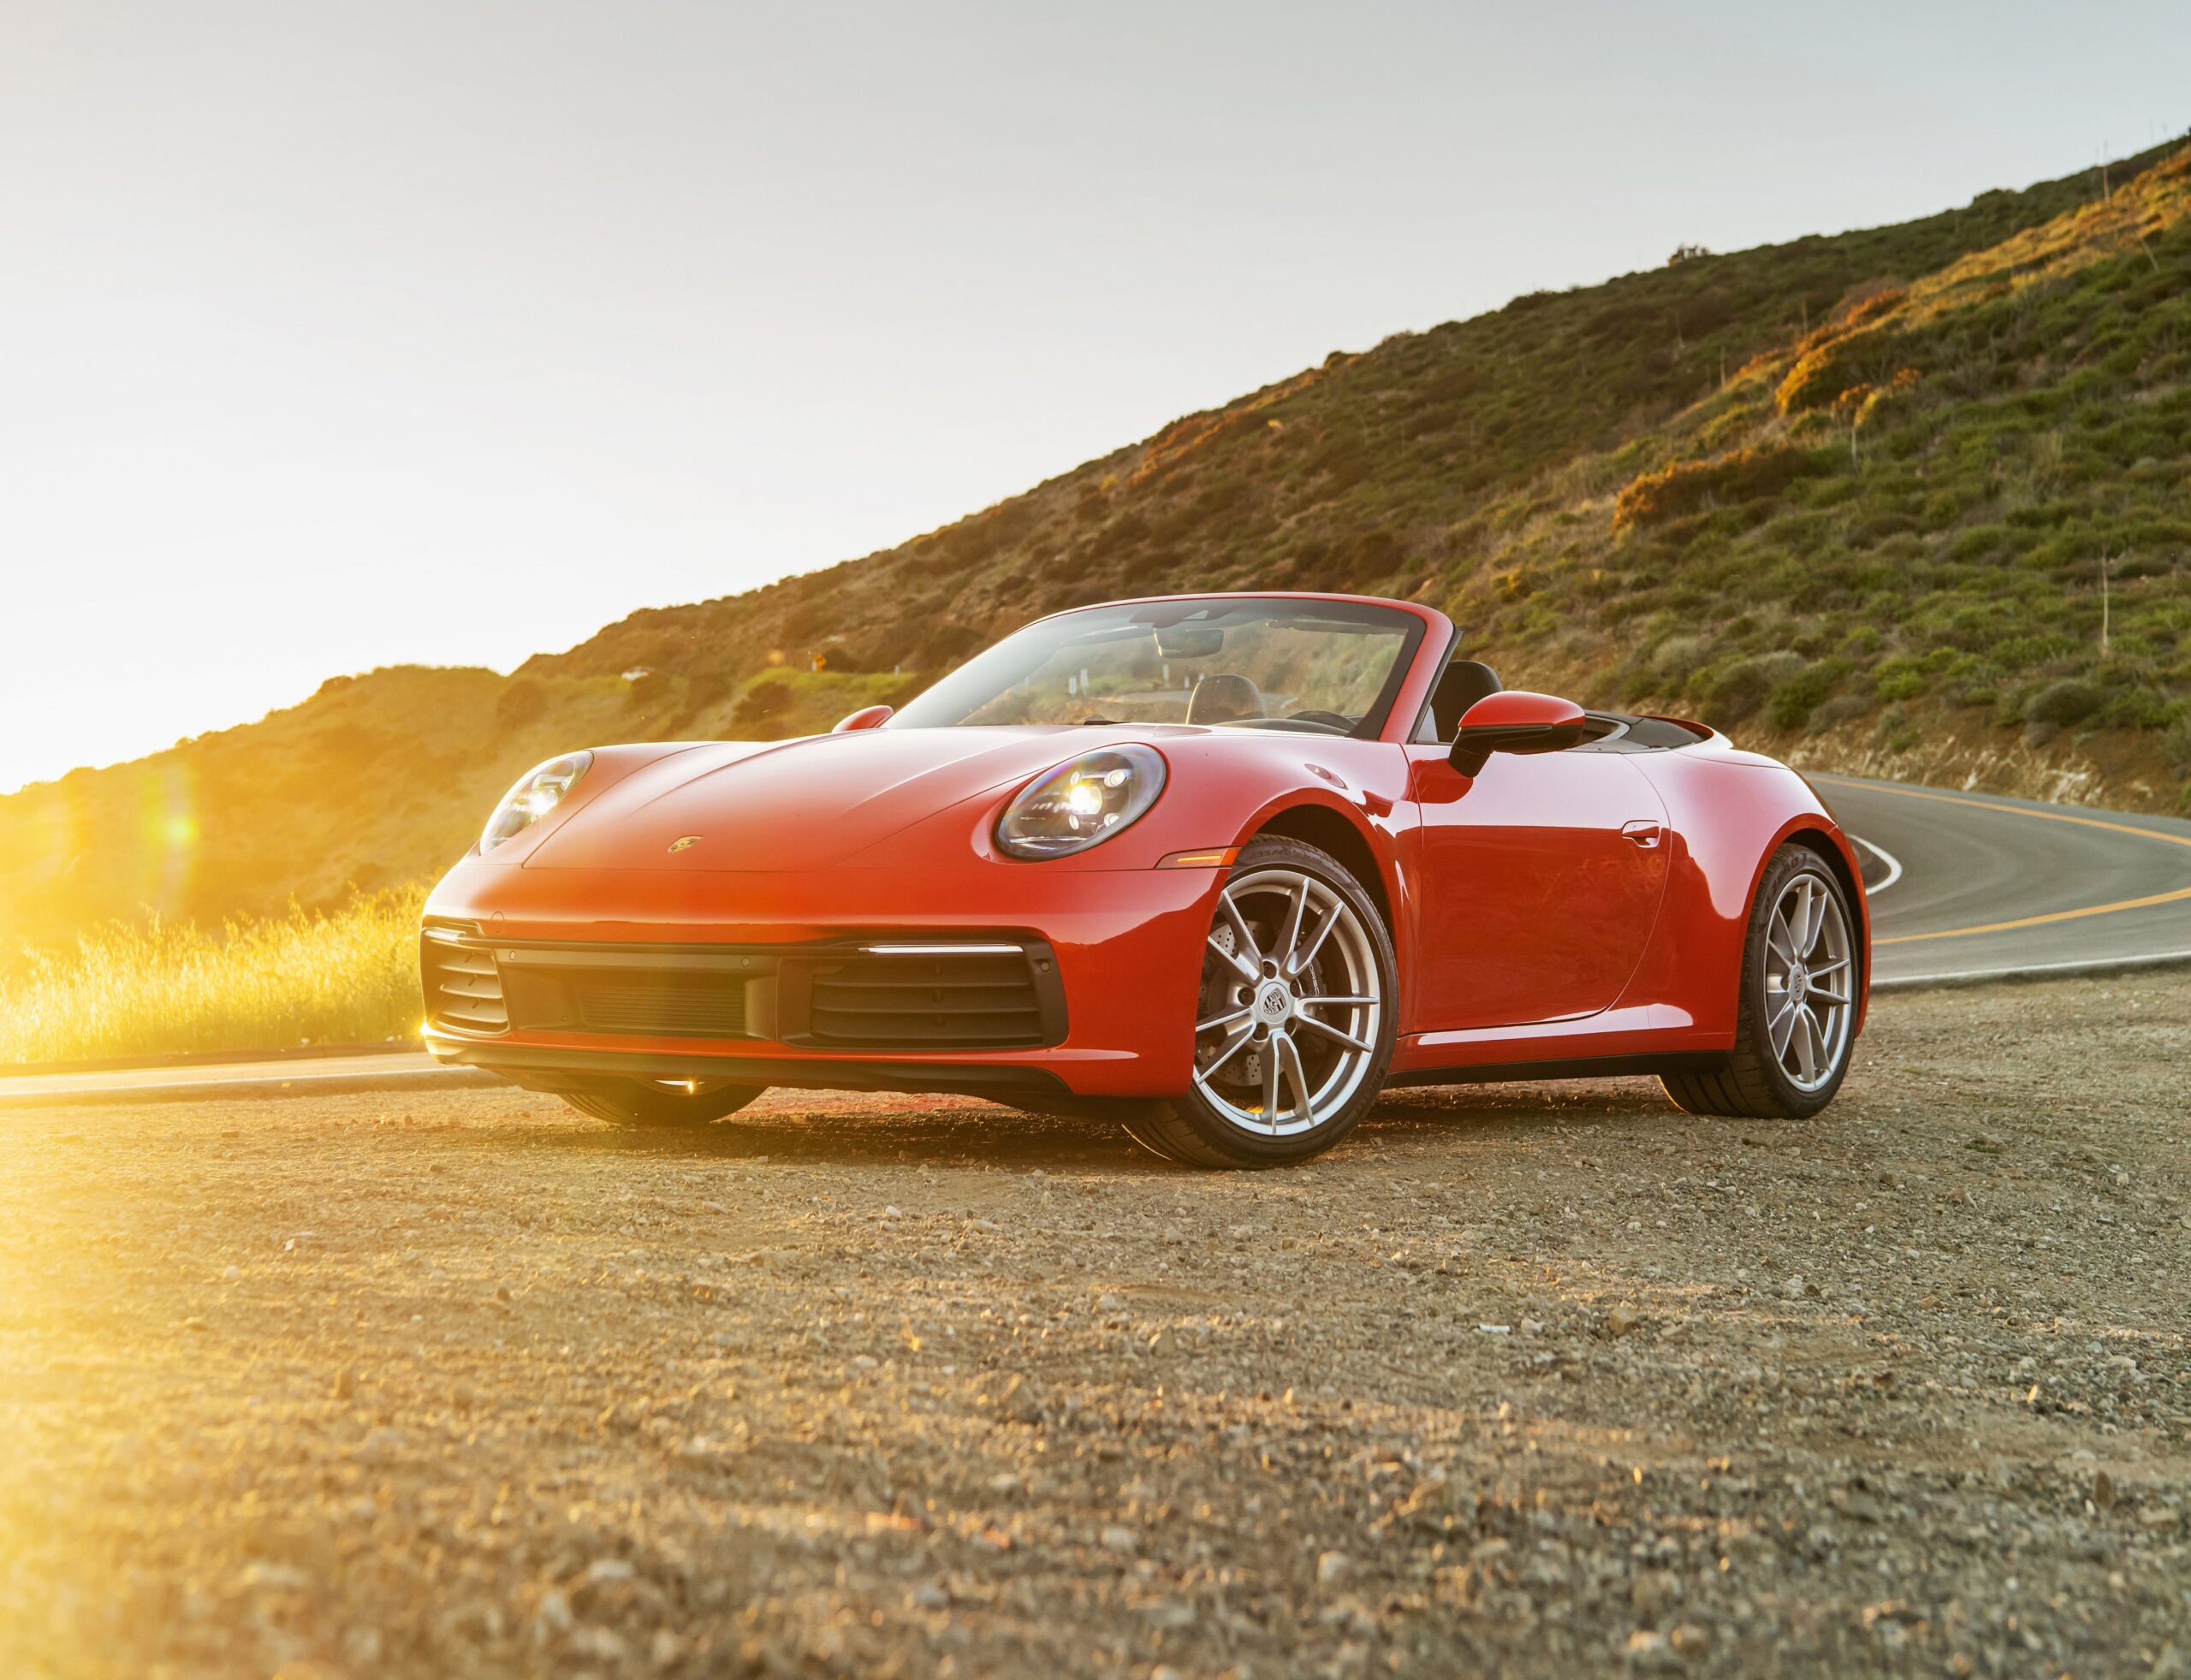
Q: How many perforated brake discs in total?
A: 1